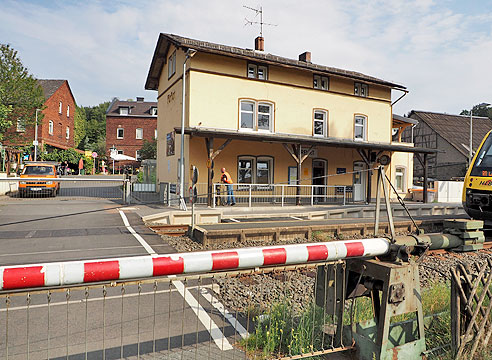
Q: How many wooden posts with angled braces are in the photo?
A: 4